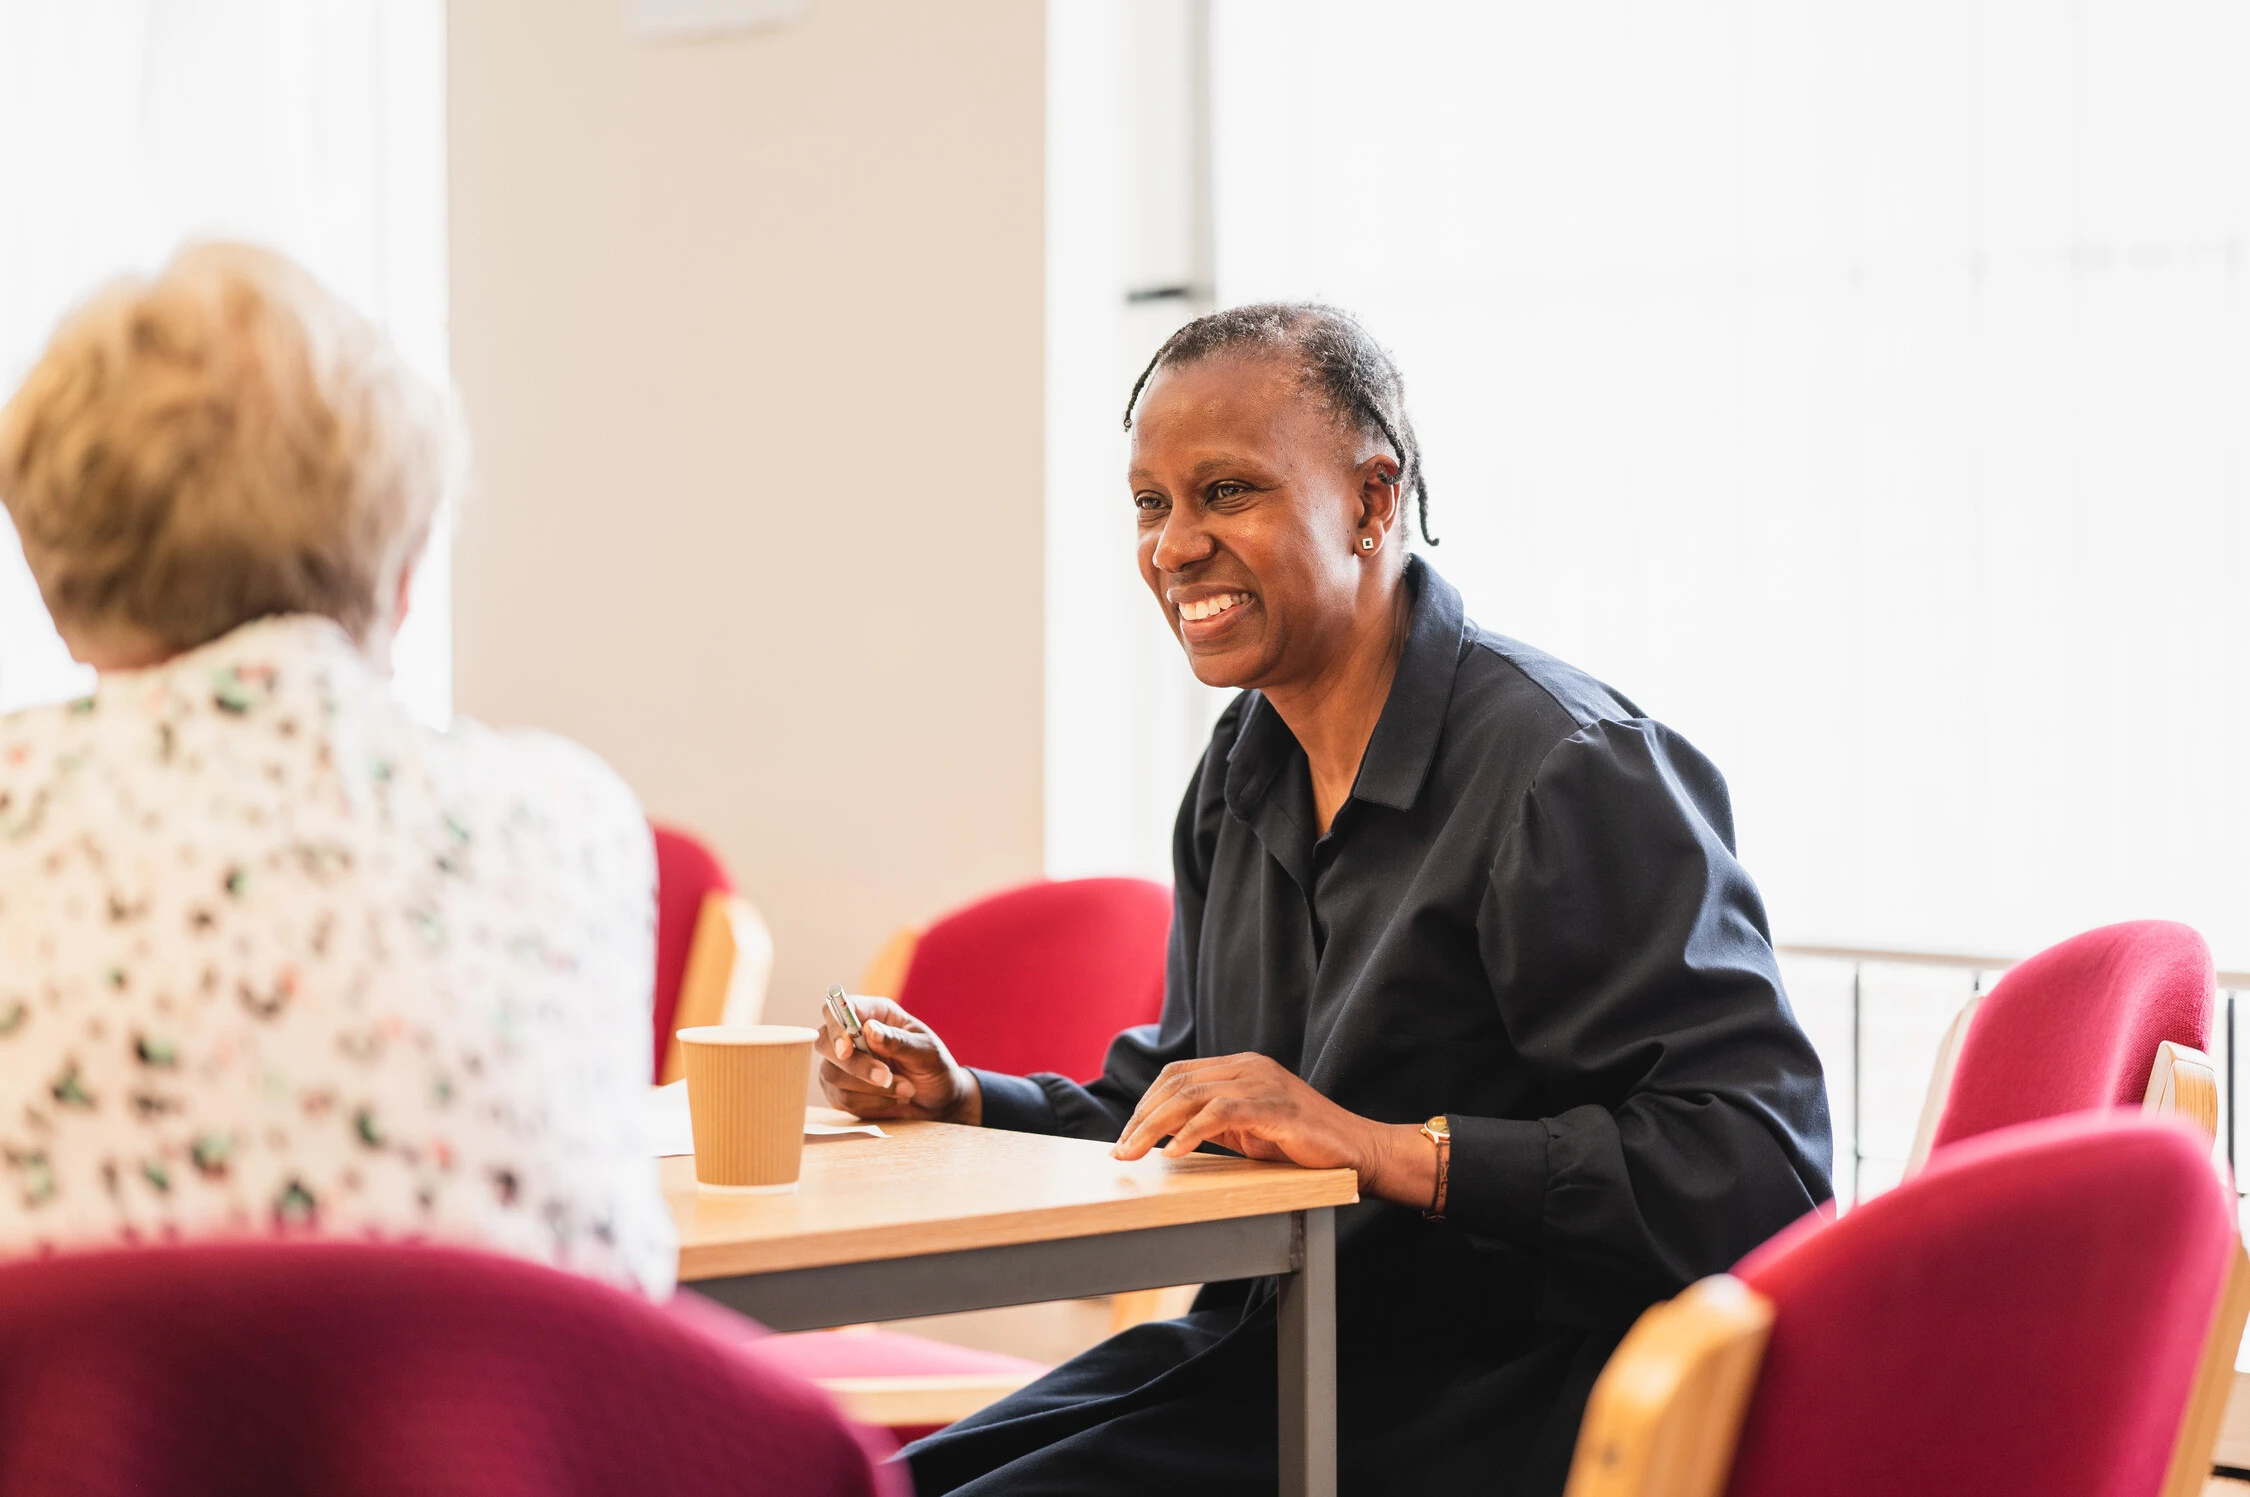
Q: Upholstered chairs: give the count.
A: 5